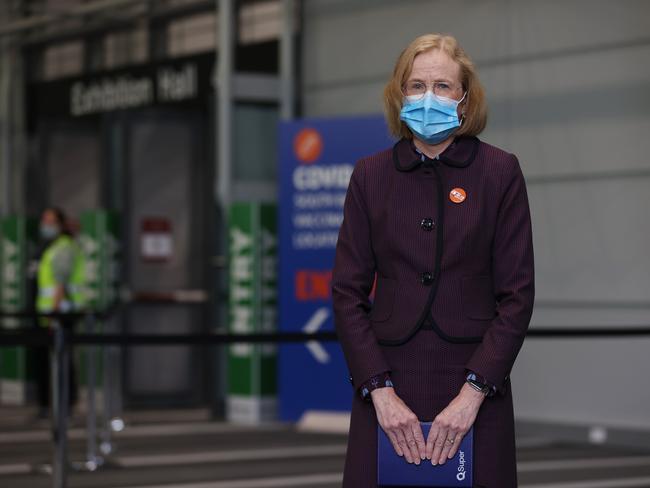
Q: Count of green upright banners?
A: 3